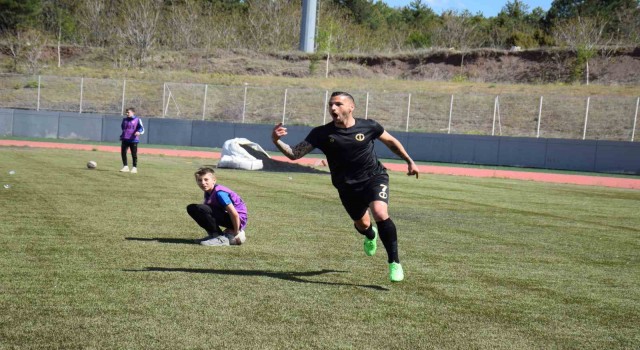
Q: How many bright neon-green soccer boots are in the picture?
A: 2